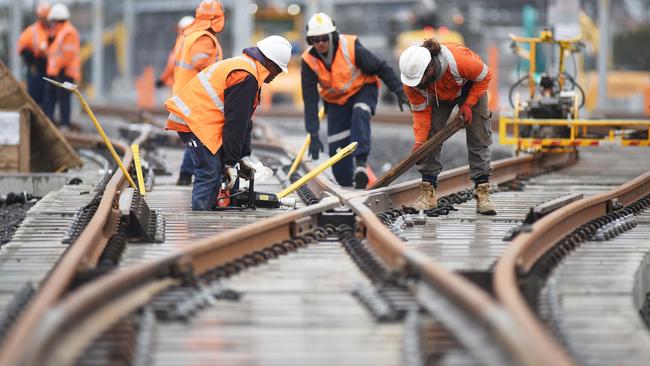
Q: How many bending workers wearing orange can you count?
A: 3